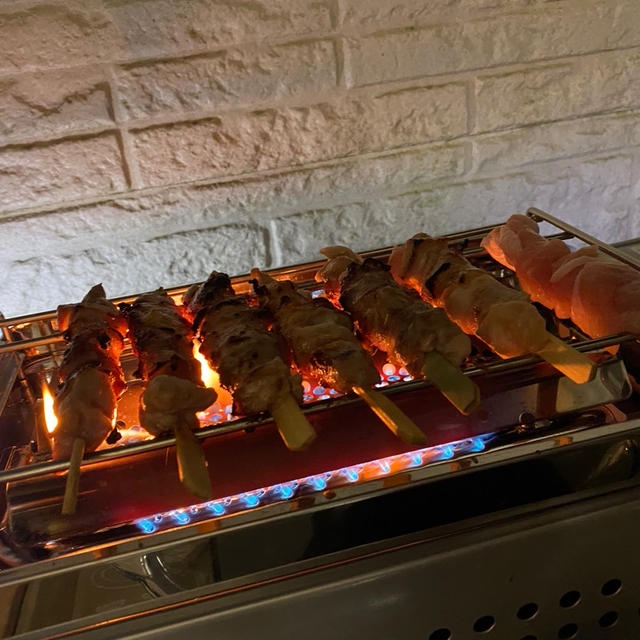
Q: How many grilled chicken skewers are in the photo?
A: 7